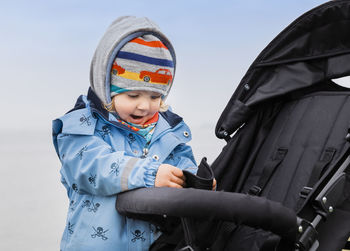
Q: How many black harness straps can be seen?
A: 2